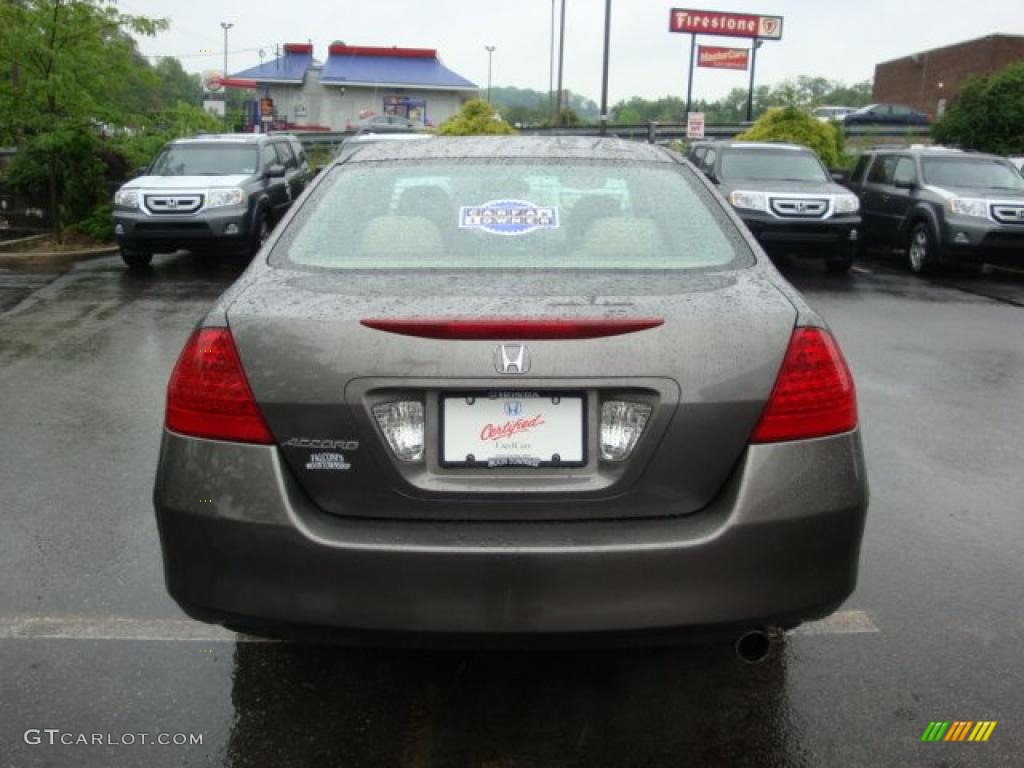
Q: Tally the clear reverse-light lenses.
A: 2